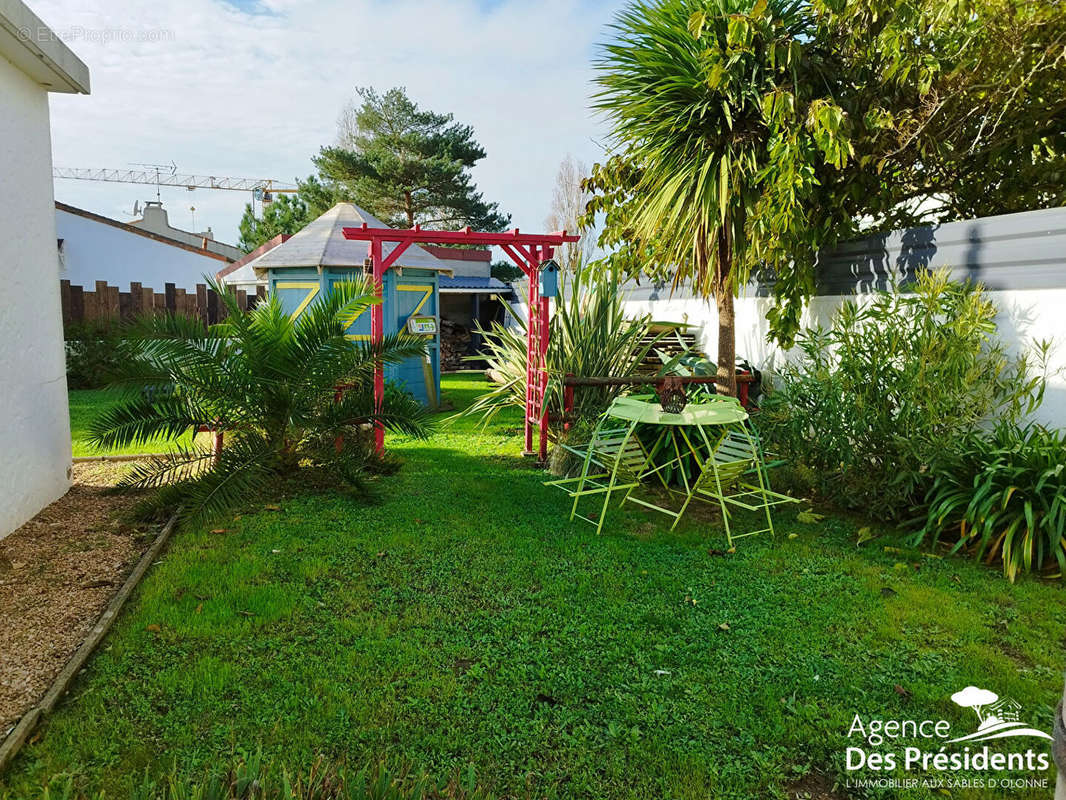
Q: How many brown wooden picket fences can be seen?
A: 1